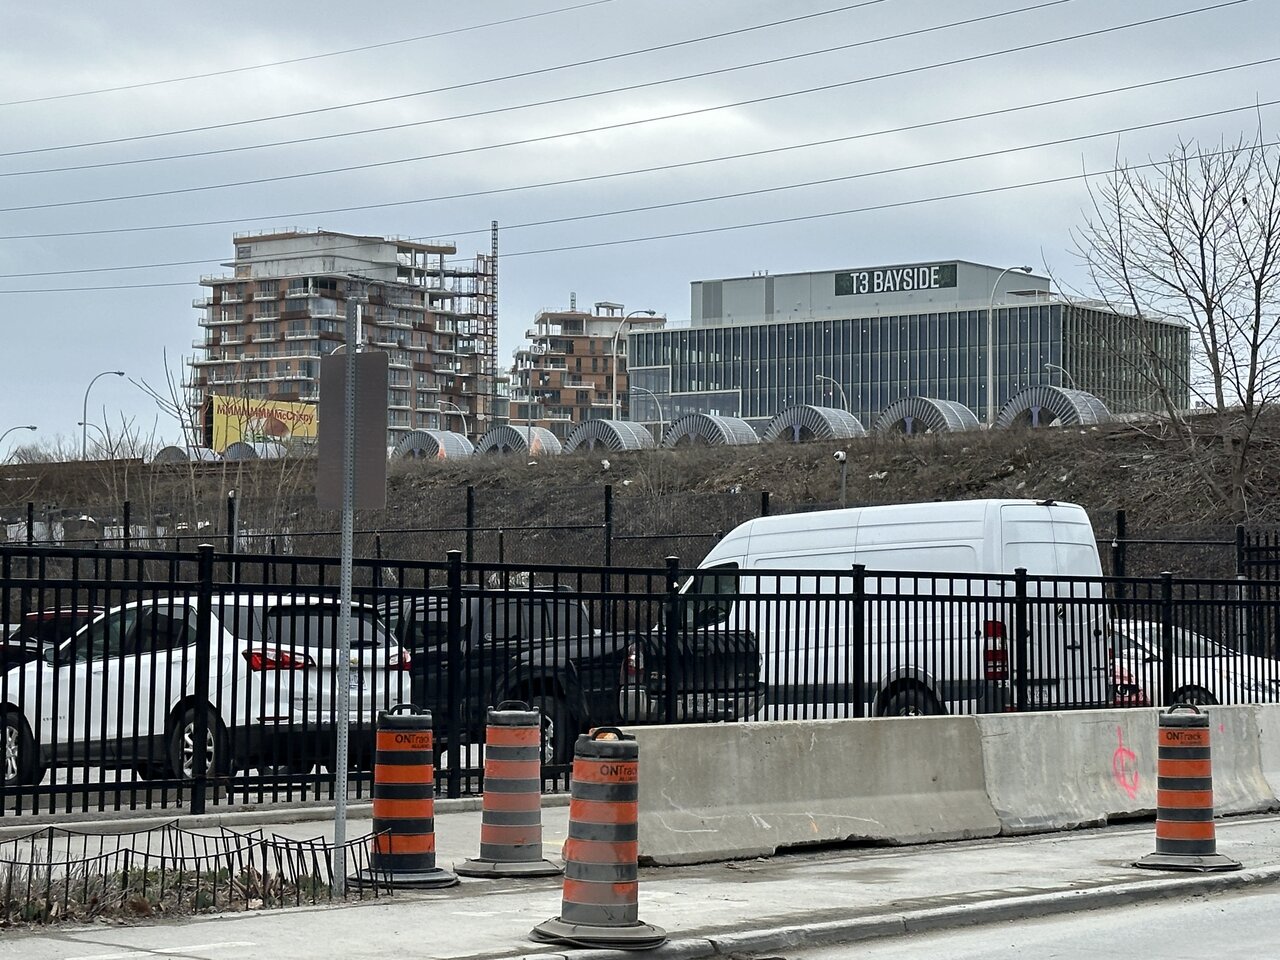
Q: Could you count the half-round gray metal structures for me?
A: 9